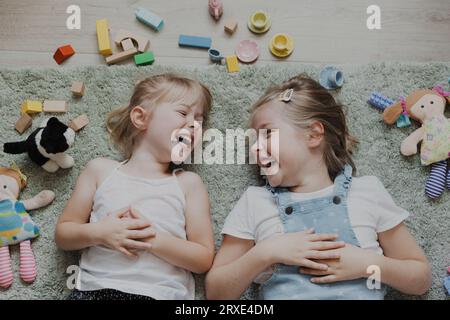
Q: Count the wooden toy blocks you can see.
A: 15